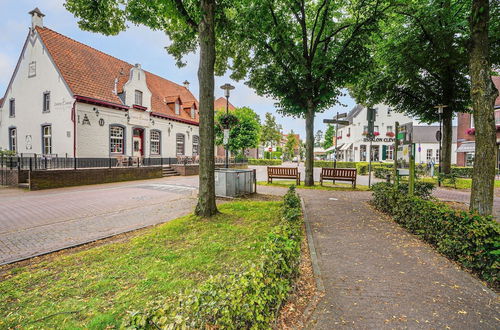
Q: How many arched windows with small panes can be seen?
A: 4